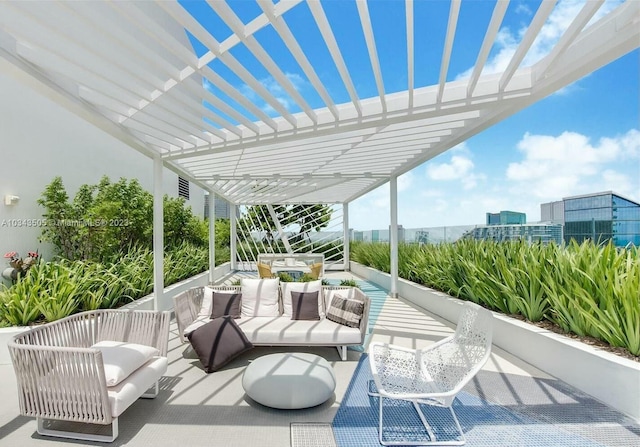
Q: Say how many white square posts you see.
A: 5